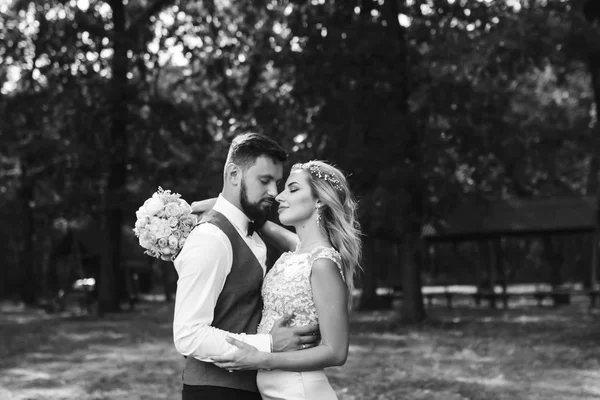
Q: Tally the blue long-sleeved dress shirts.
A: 0